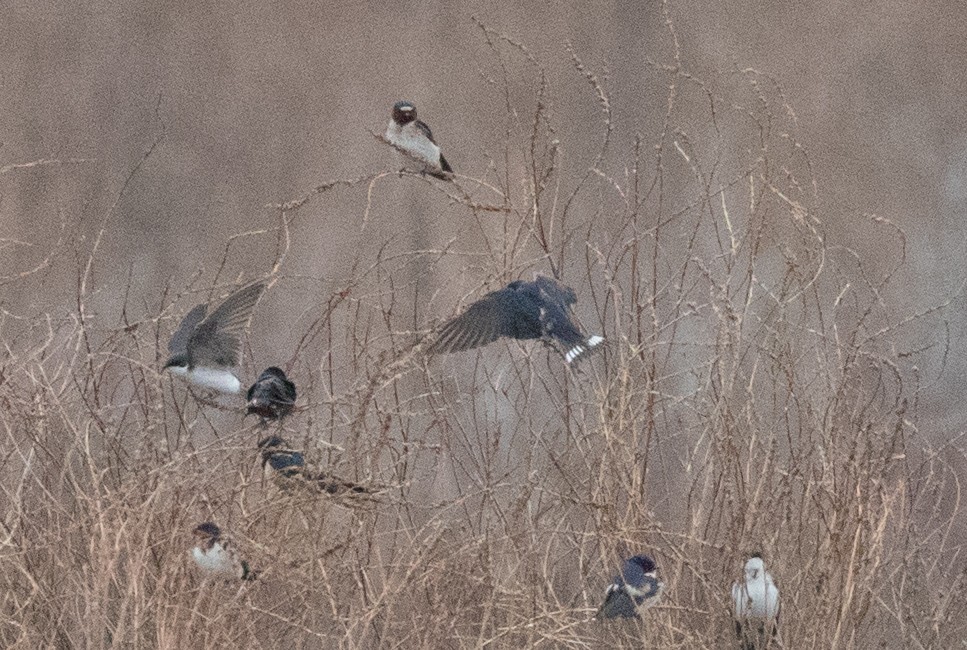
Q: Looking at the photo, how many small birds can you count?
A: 8